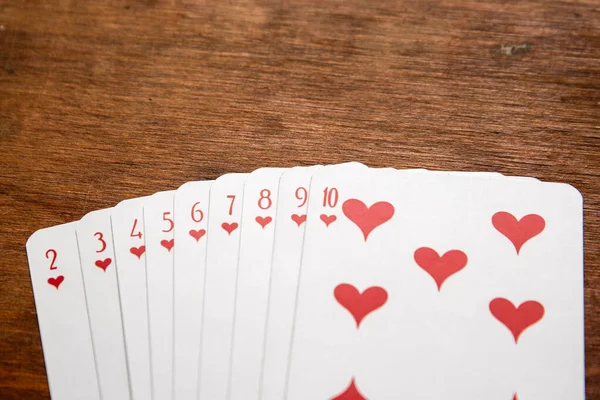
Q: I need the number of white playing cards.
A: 9